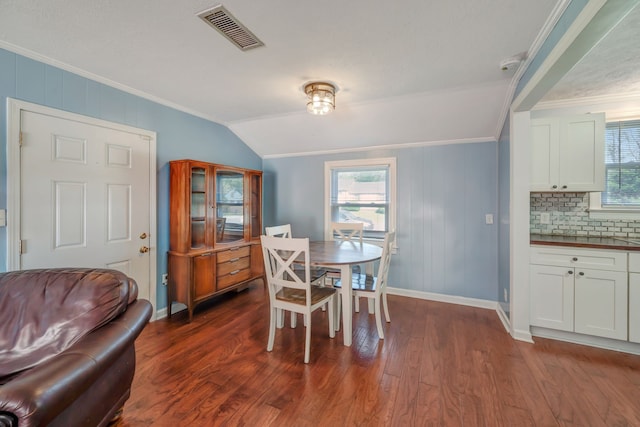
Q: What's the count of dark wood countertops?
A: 1